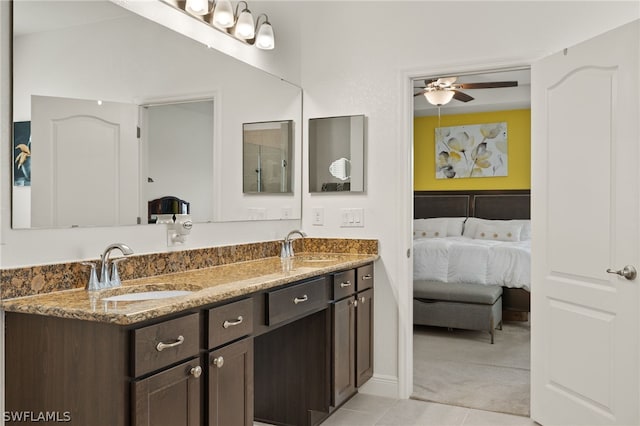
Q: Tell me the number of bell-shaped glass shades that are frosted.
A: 4